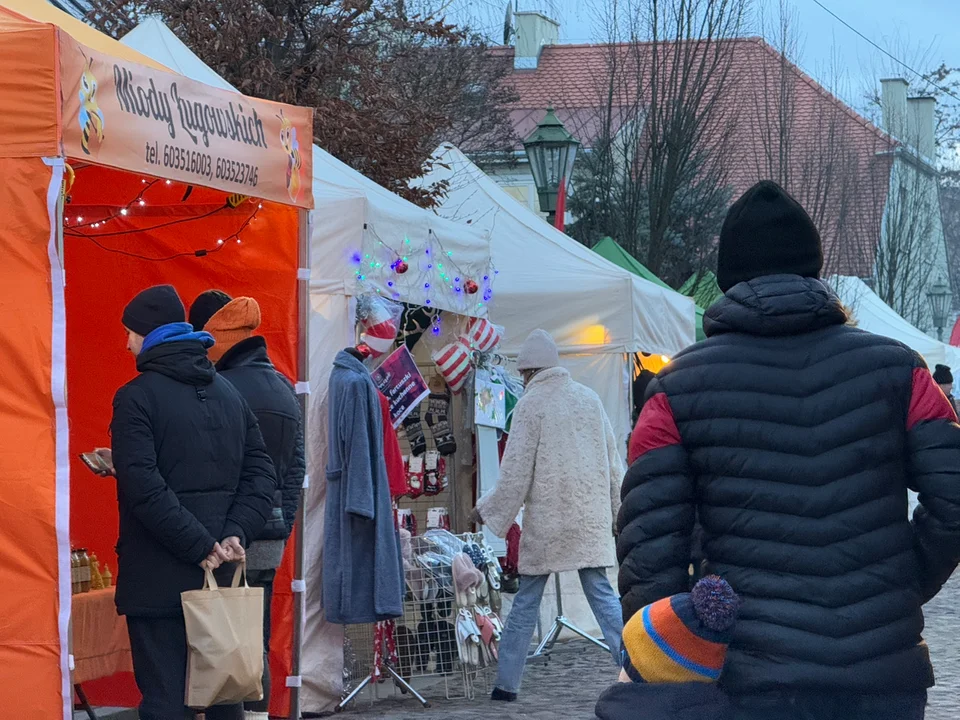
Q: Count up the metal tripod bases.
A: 2